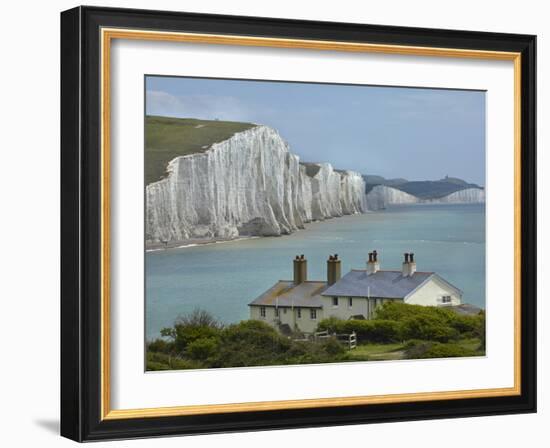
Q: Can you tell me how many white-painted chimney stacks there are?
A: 2